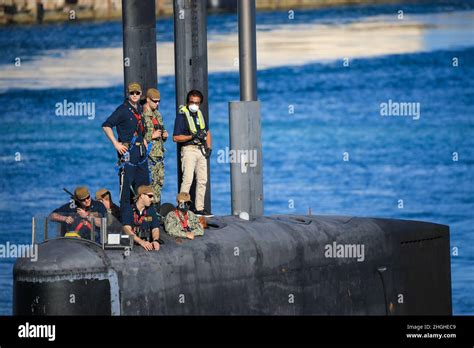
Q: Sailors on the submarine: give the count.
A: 7